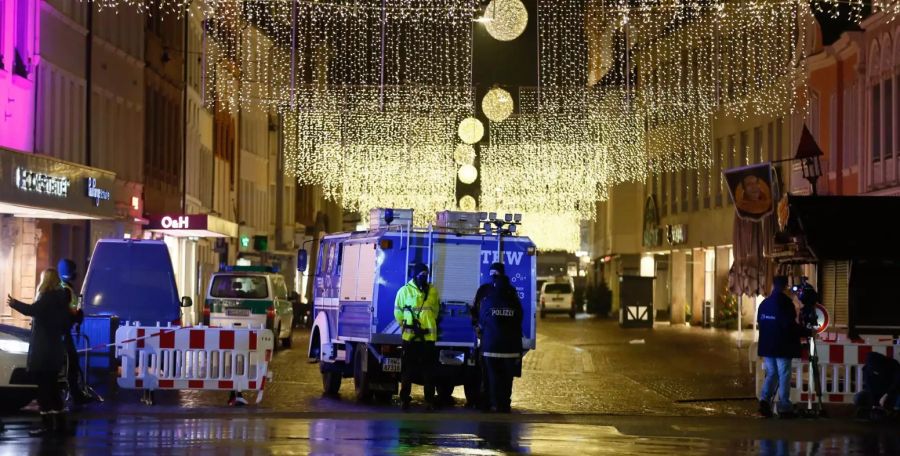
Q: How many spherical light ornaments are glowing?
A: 6